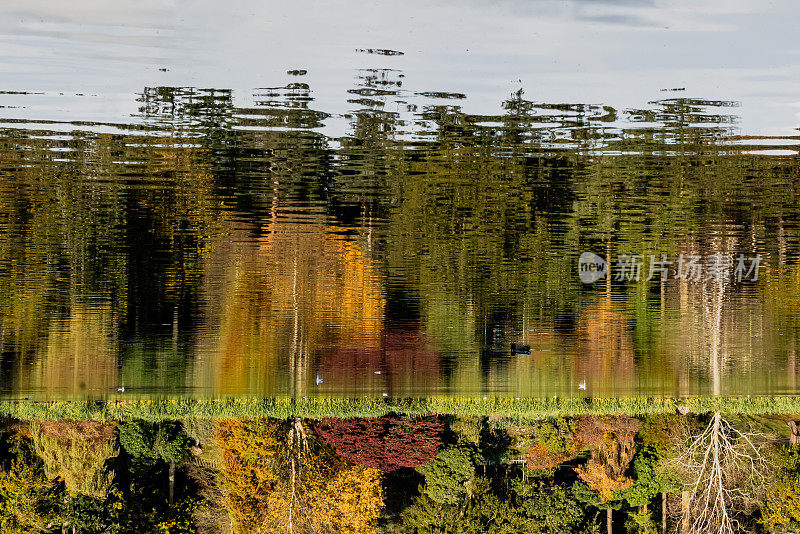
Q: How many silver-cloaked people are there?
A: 0